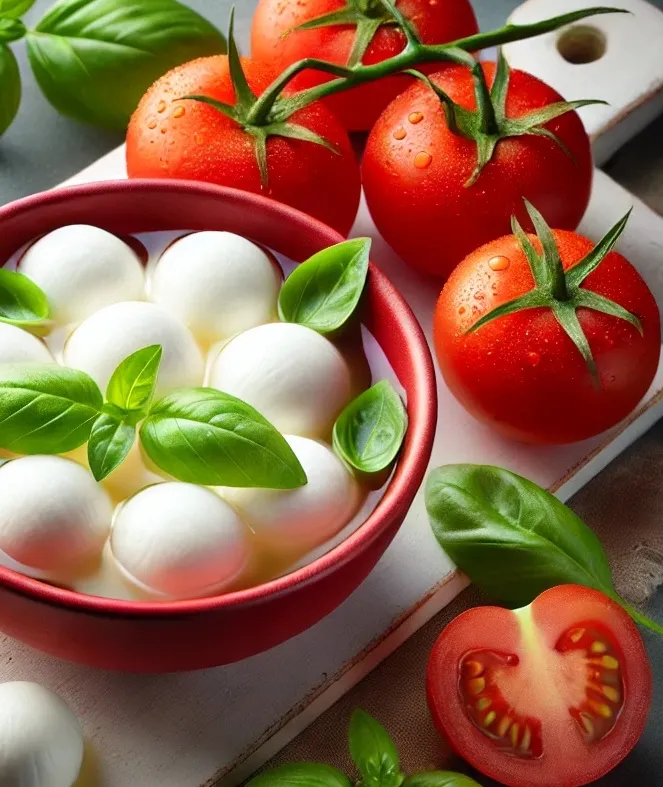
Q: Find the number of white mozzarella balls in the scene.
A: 9